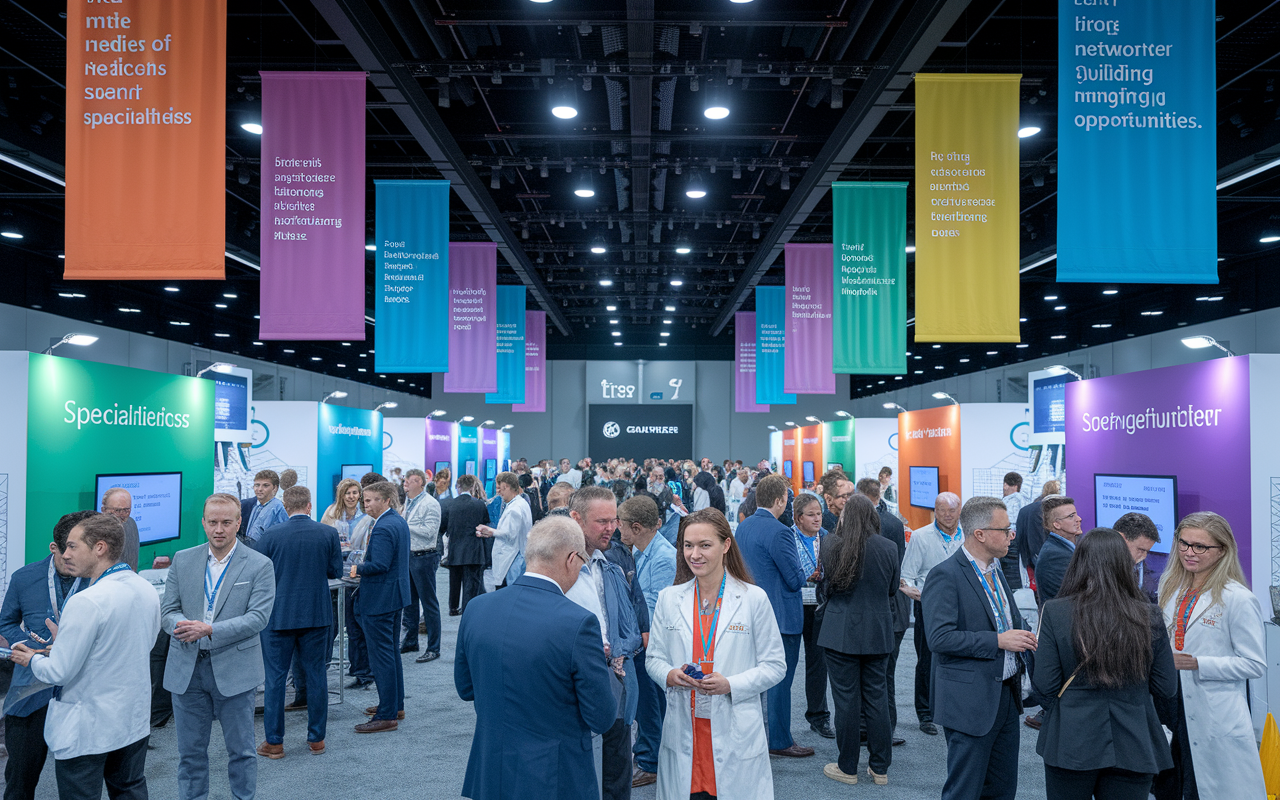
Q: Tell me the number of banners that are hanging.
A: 12